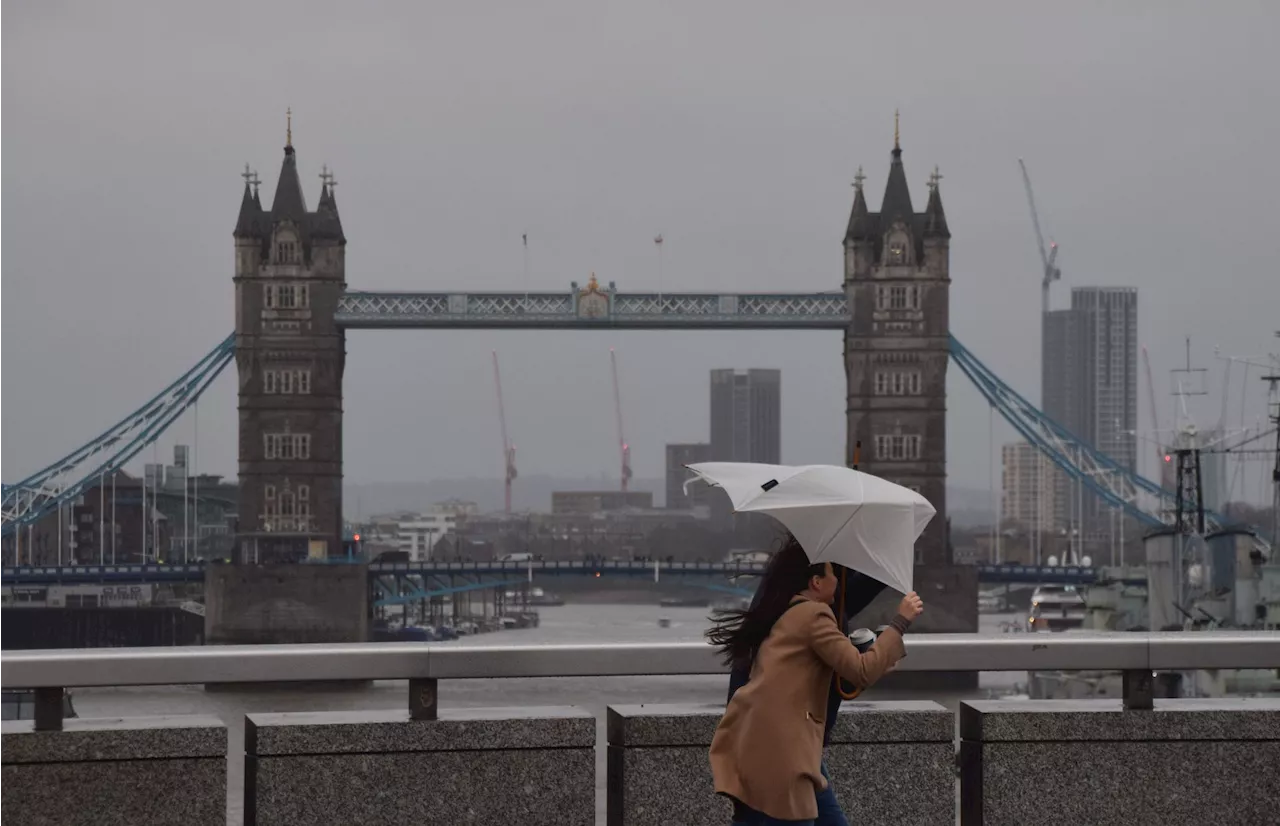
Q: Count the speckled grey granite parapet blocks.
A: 4